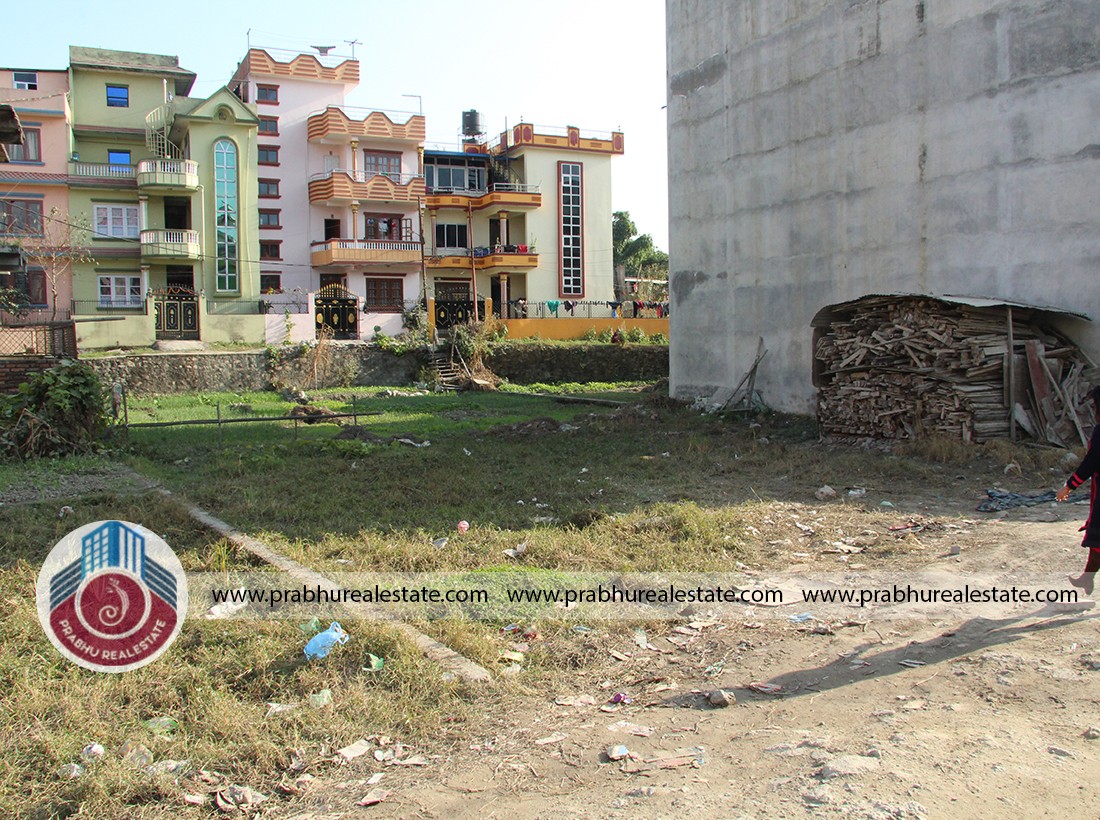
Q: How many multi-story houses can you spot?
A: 4